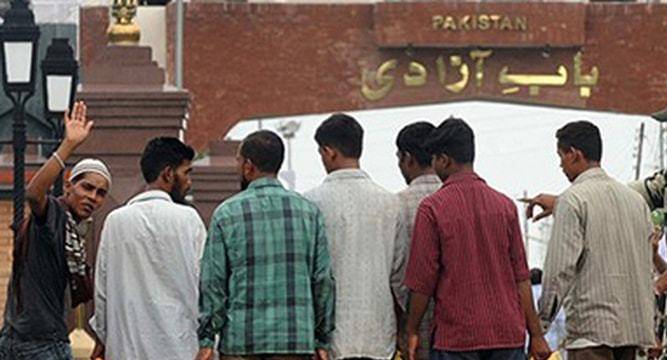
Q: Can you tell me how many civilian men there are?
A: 7